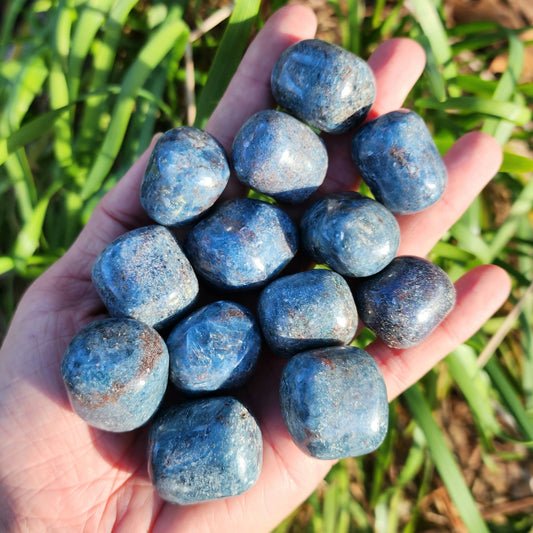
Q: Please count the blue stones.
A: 13